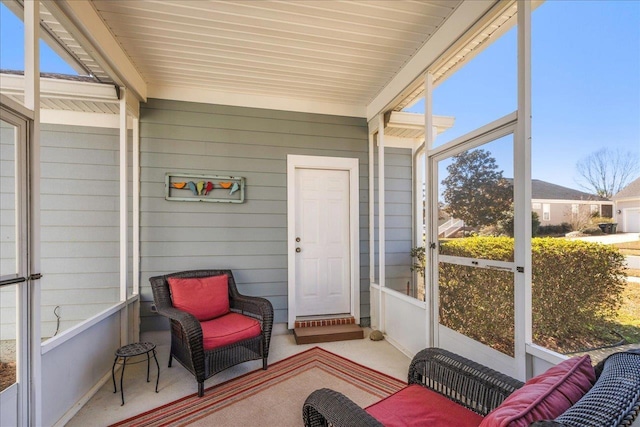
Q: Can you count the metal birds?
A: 6